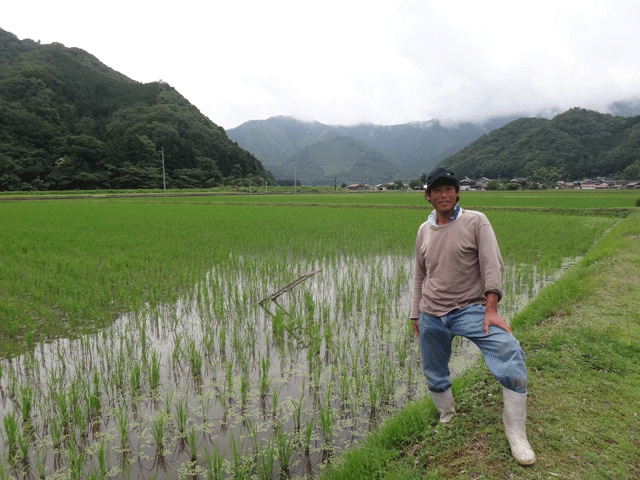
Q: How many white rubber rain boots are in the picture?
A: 2